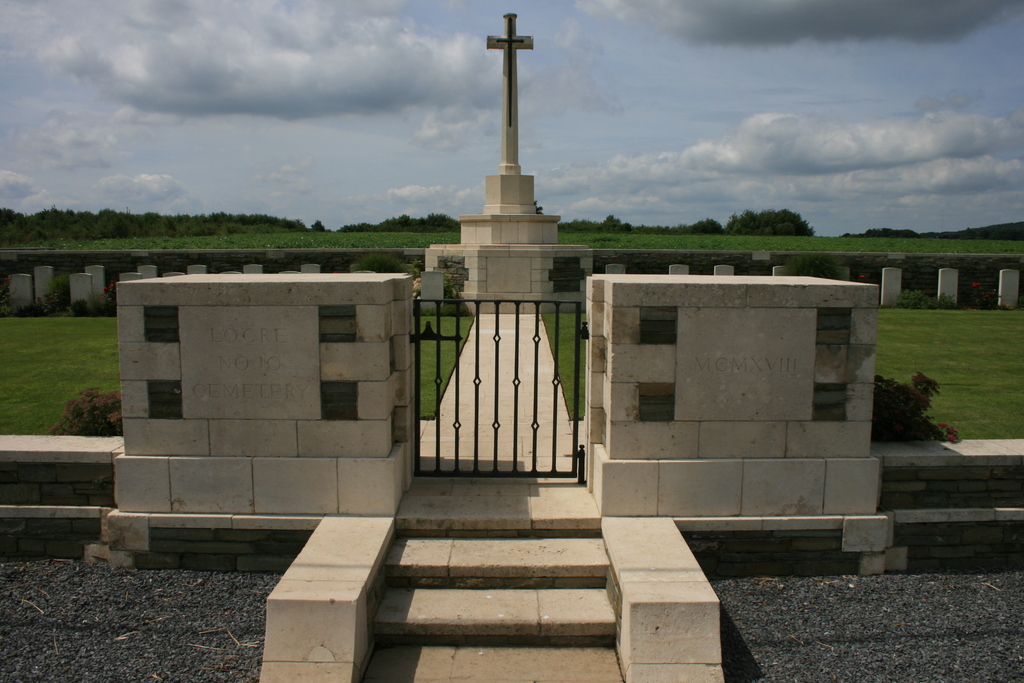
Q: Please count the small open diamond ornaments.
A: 9